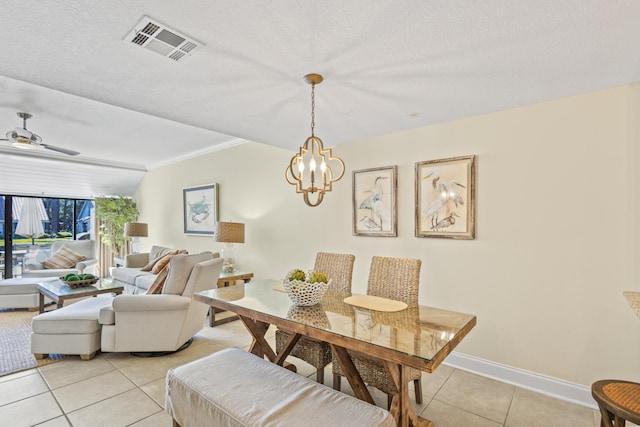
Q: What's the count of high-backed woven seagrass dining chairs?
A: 2